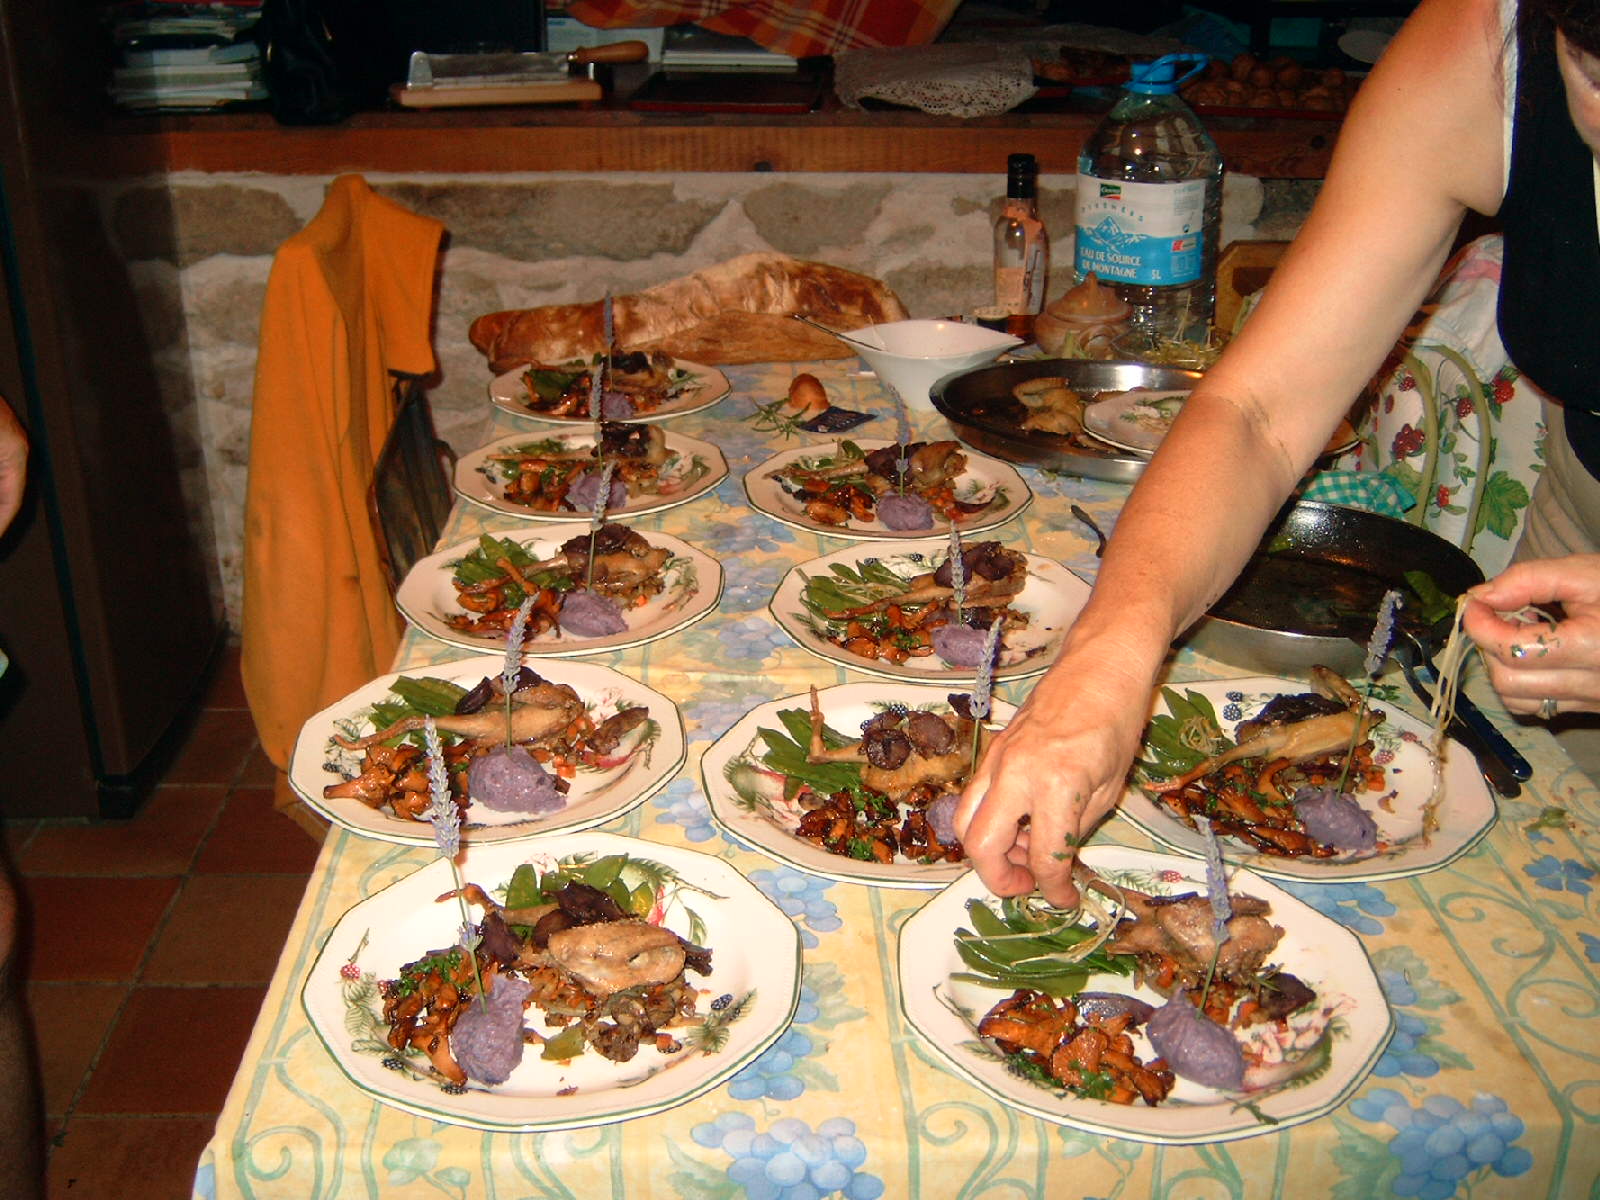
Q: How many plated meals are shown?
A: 10